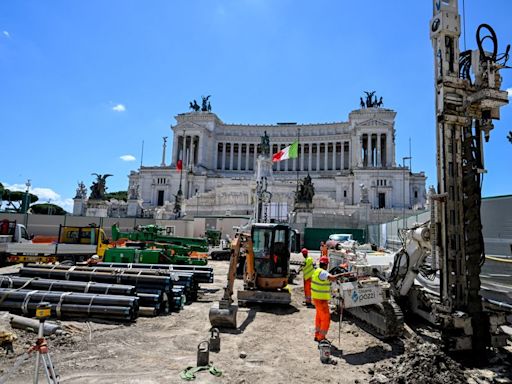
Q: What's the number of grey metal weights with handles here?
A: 2